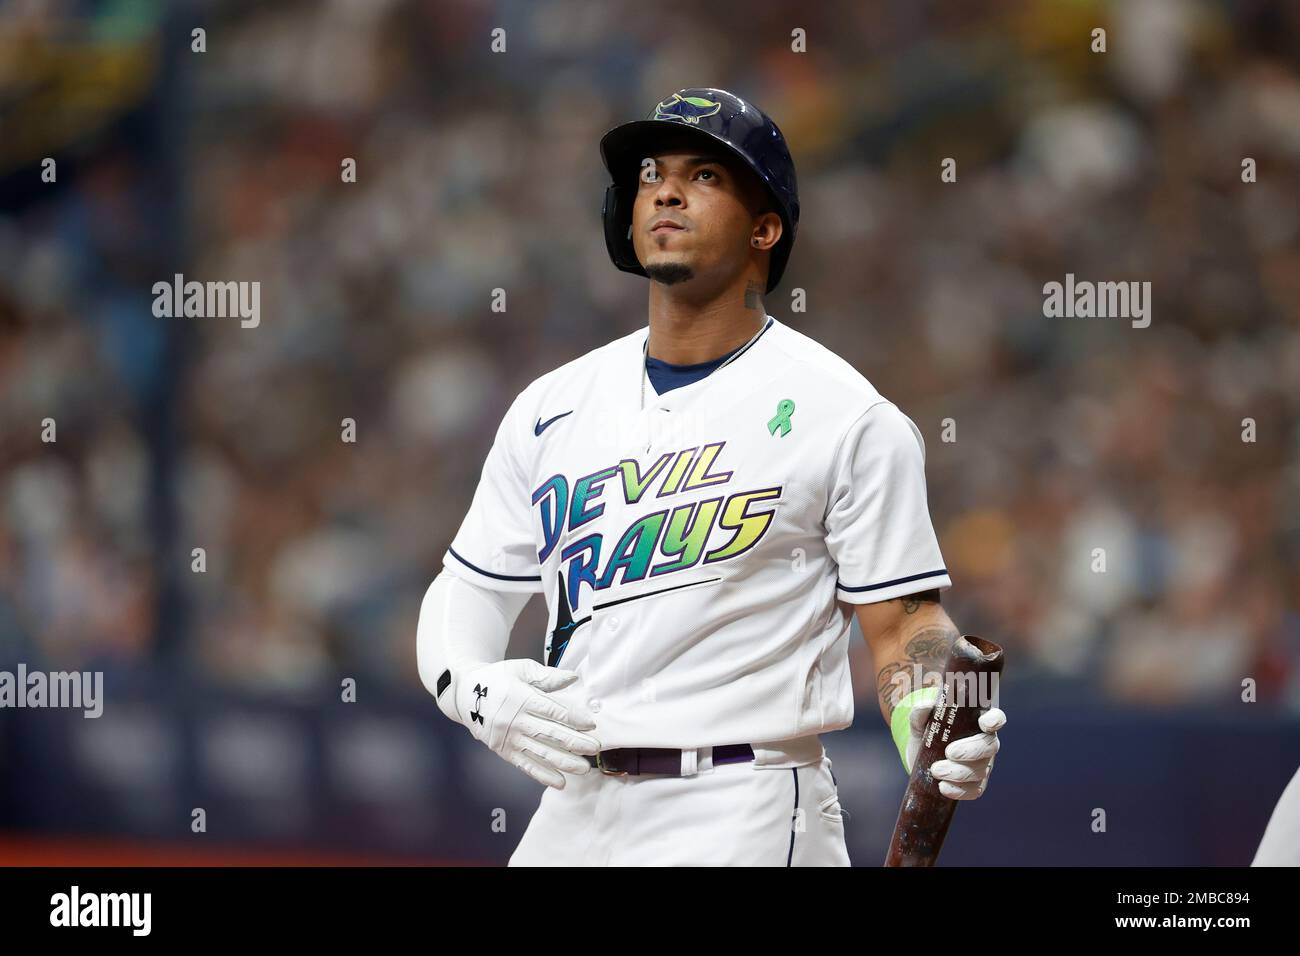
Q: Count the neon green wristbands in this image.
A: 1